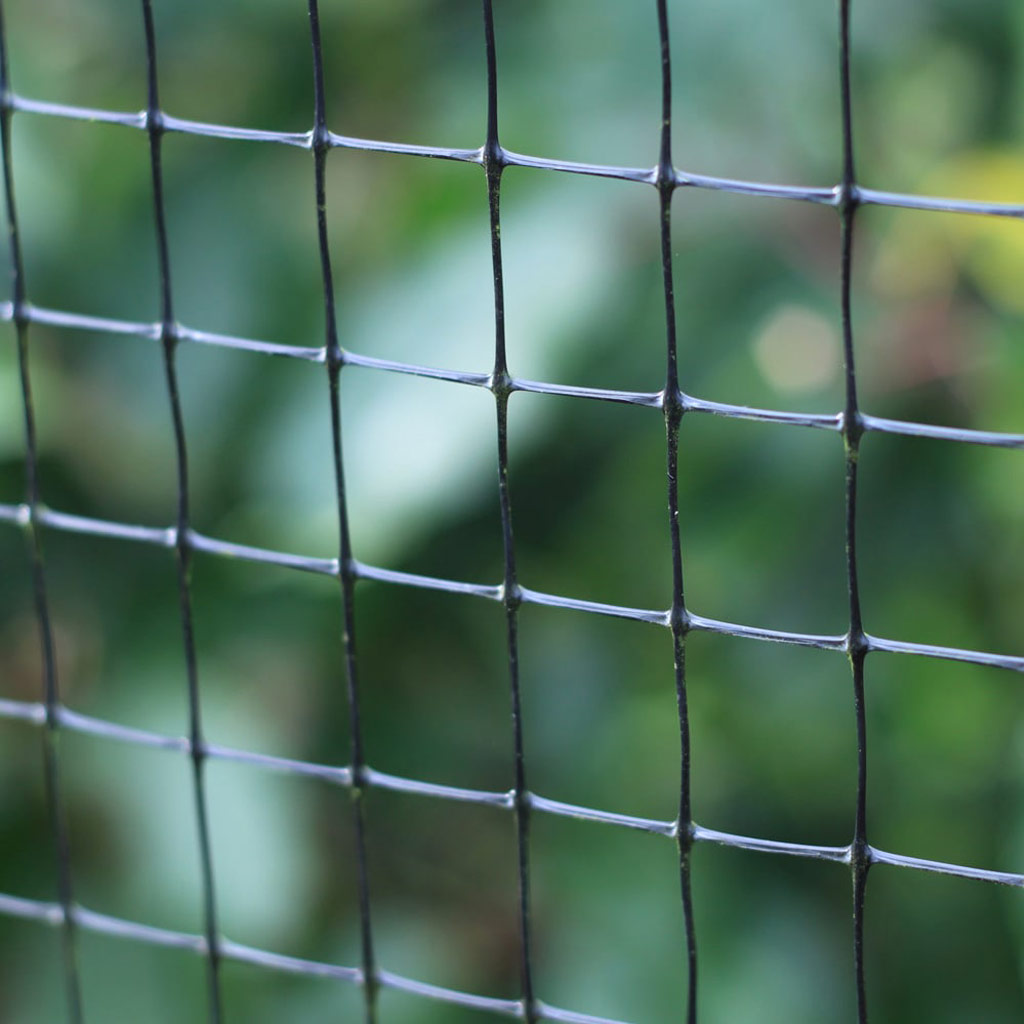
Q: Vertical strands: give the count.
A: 6